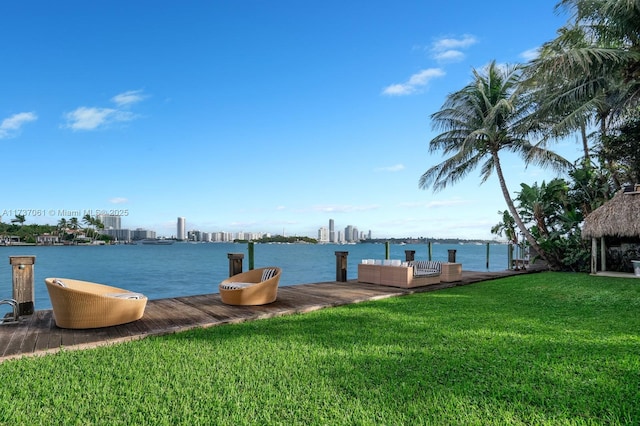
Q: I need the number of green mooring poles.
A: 5